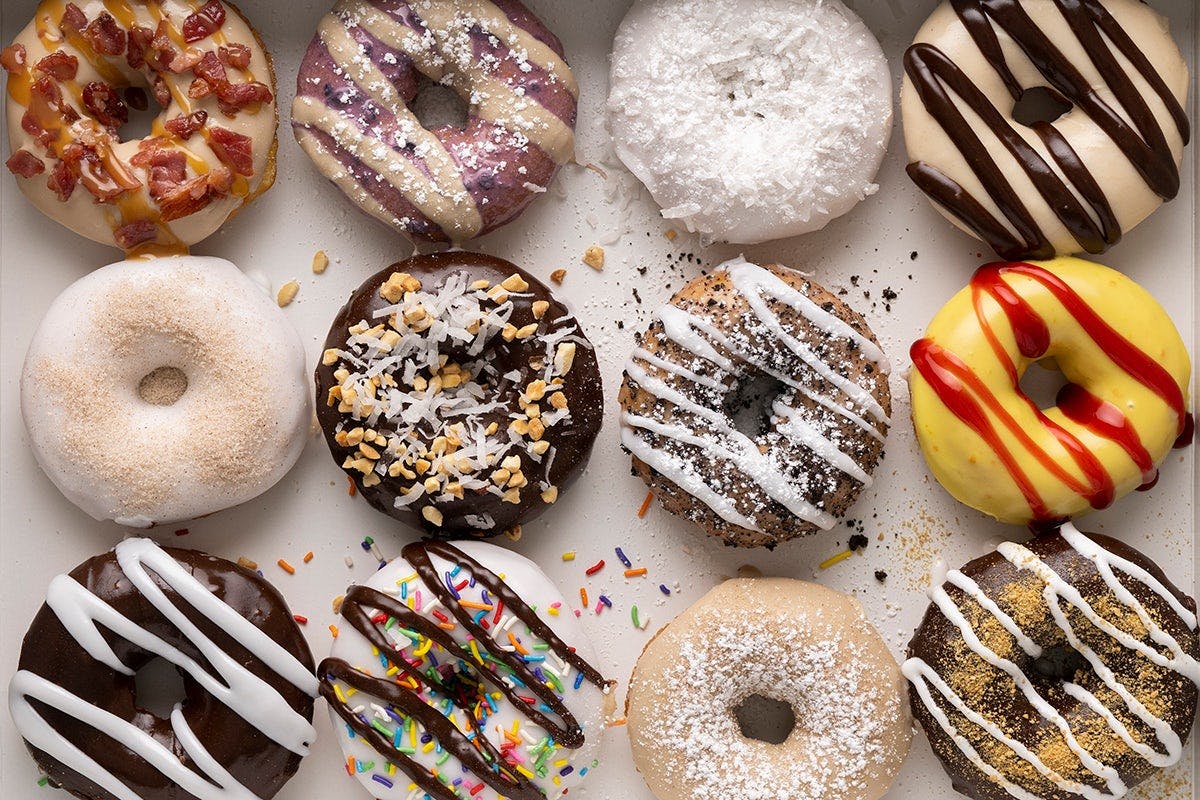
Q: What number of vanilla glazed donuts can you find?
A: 3